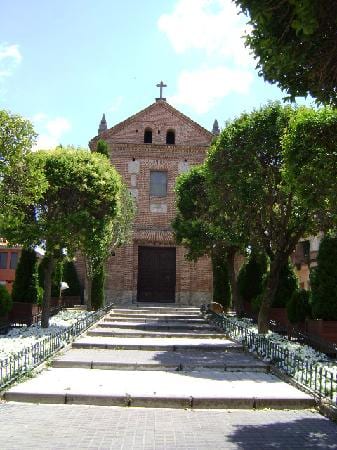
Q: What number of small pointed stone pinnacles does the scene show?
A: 2